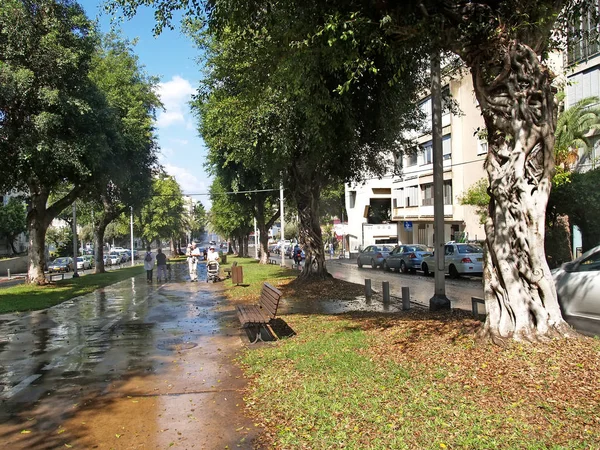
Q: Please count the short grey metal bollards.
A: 3